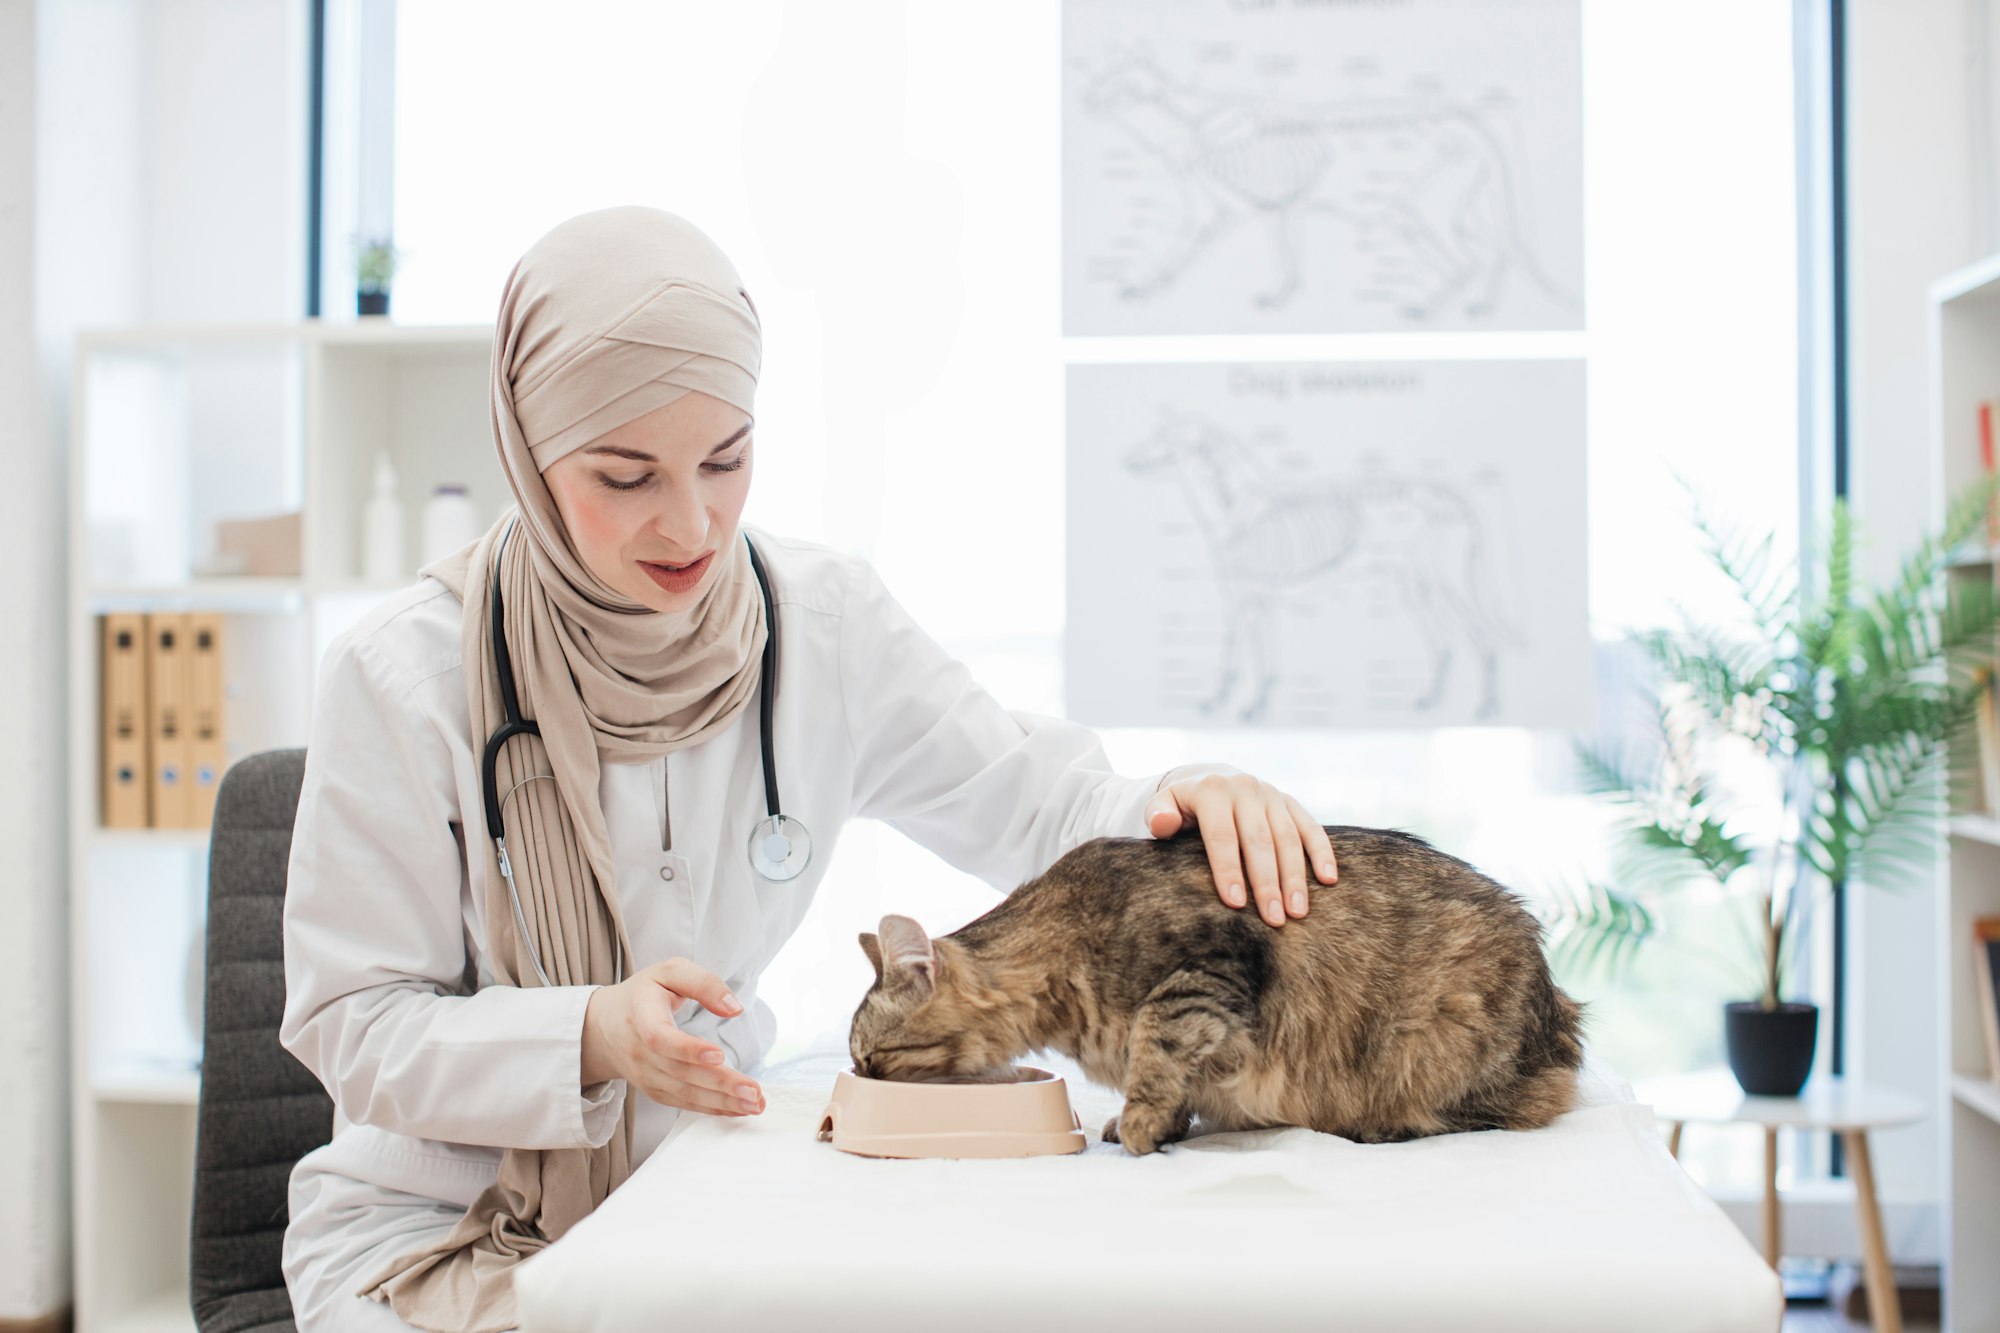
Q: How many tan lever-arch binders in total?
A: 3